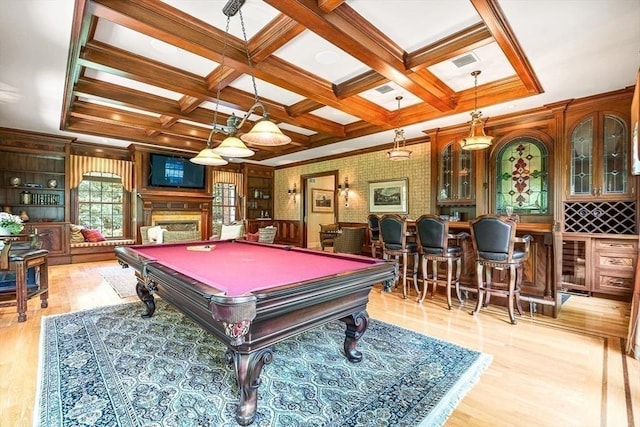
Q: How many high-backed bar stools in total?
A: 4